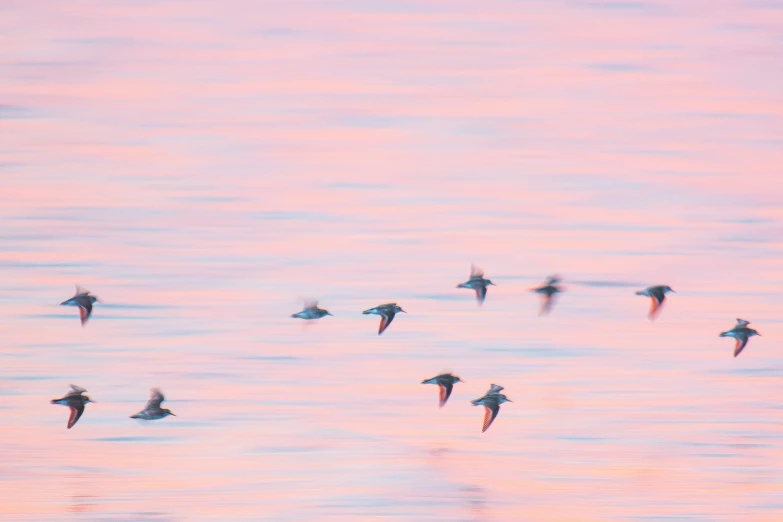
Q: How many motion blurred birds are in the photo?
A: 11